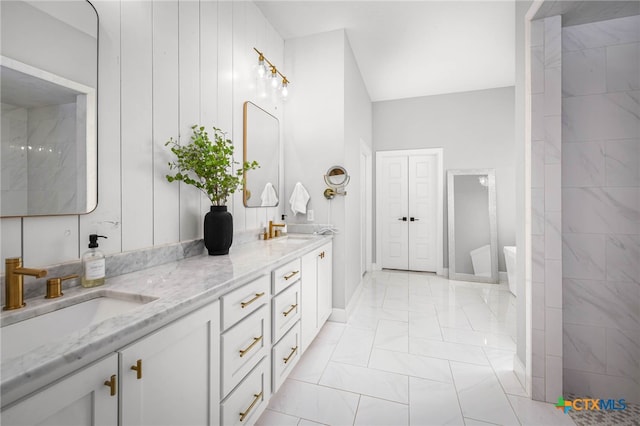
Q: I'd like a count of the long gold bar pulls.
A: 6